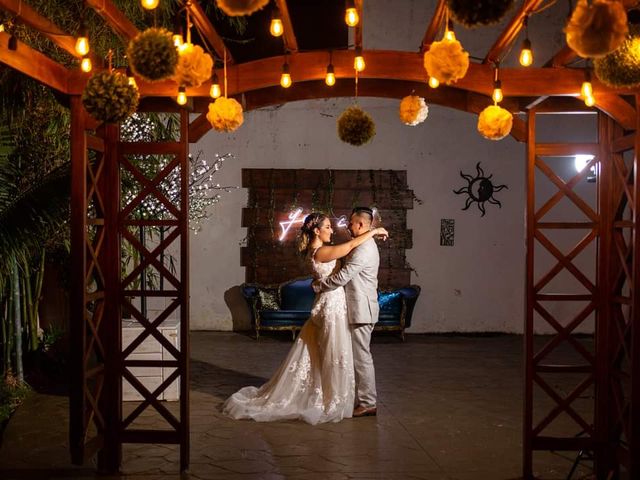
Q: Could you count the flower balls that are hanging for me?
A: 12